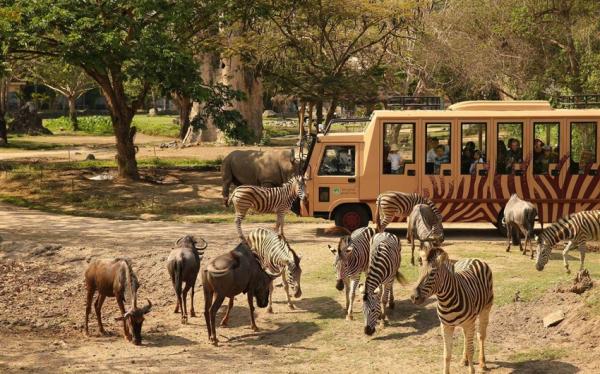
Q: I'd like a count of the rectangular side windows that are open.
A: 6